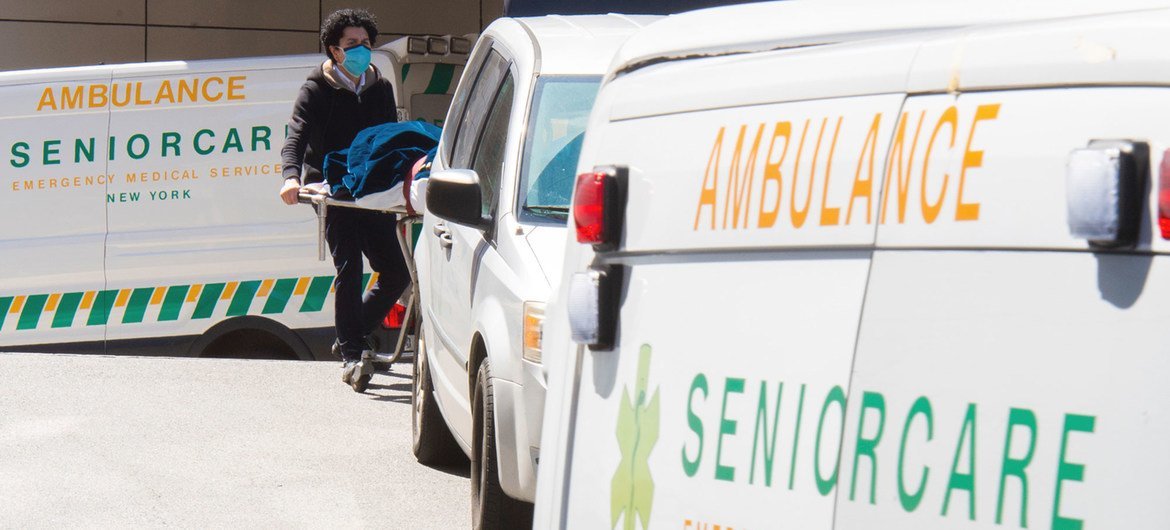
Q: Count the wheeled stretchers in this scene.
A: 1